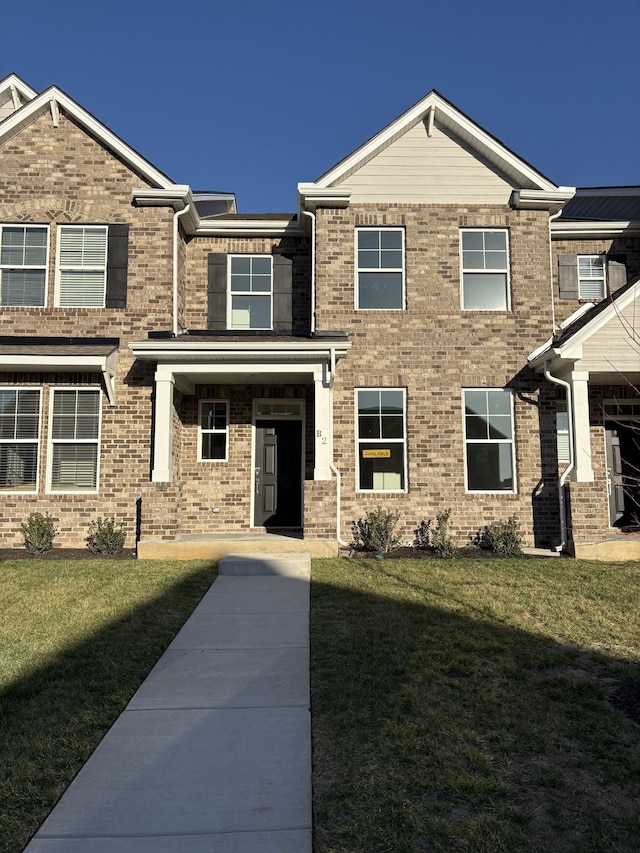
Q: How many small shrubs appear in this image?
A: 5